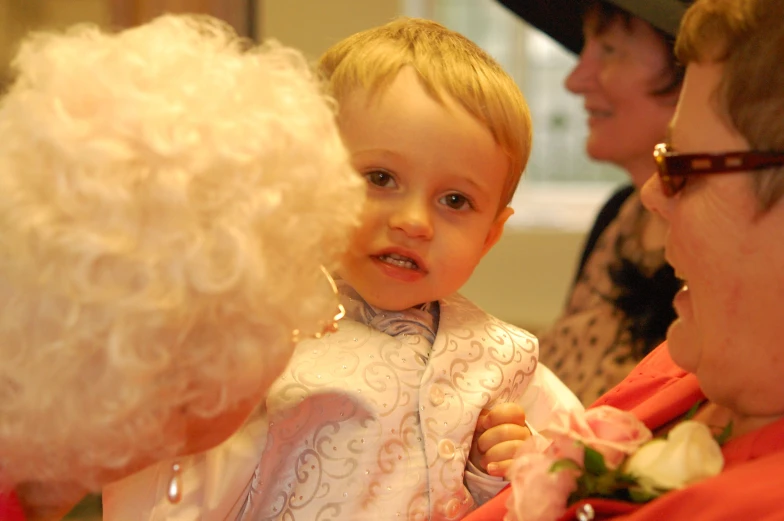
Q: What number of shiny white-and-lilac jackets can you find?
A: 1